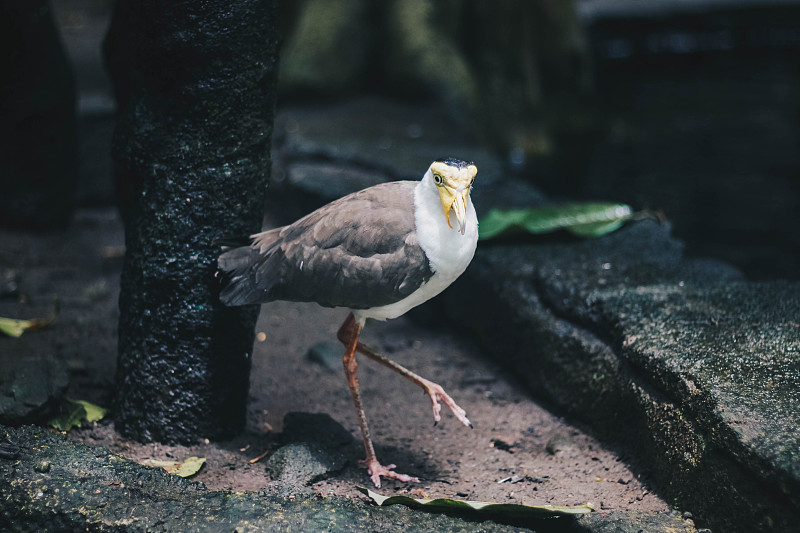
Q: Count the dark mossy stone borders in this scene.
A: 2